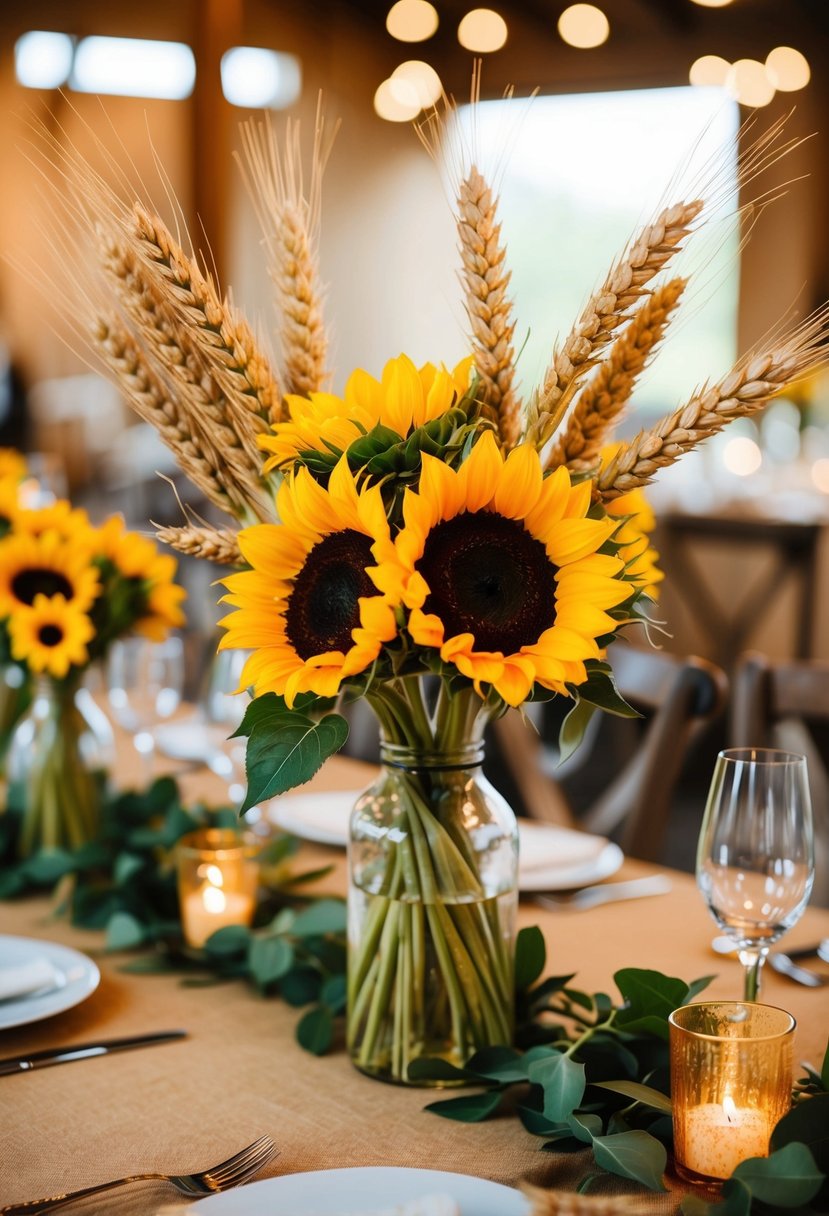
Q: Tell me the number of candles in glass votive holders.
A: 2